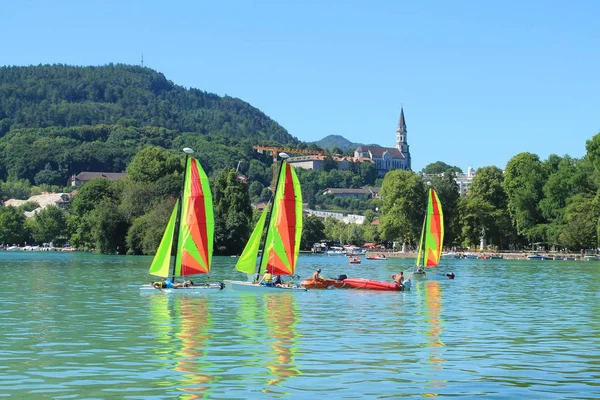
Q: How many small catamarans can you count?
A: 3